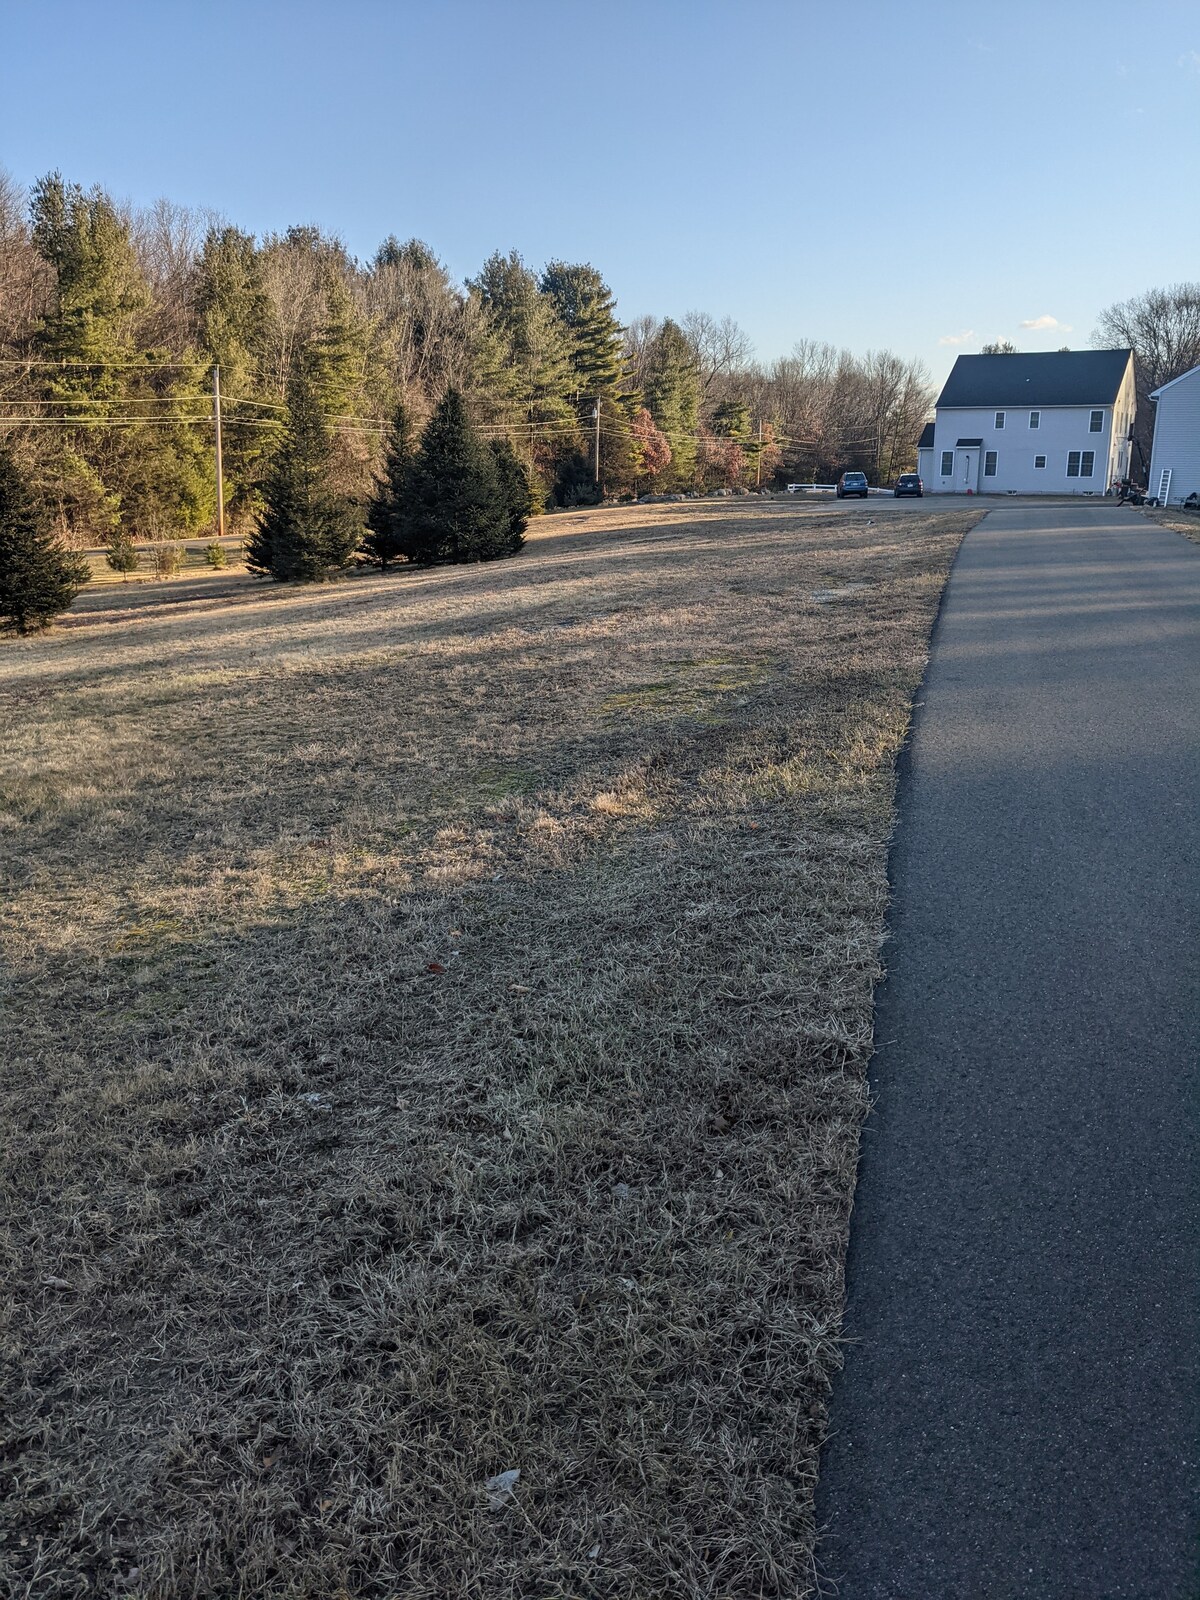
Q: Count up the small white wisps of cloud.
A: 2